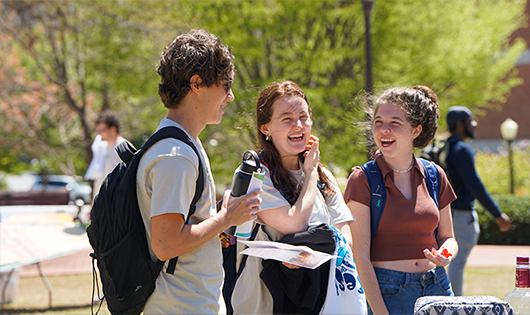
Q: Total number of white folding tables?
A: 1